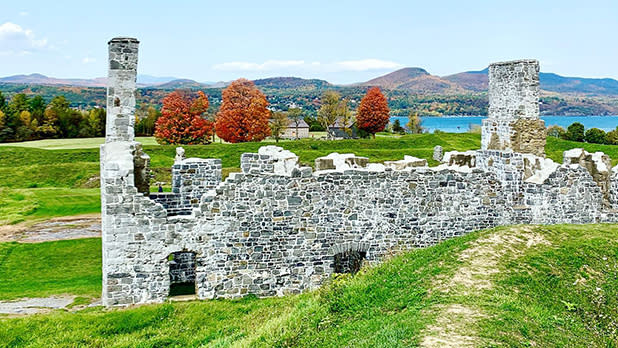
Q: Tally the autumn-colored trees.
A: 3